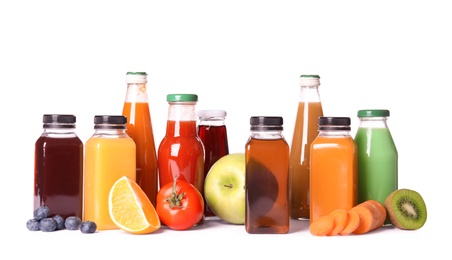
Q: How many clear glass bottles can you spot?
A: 9